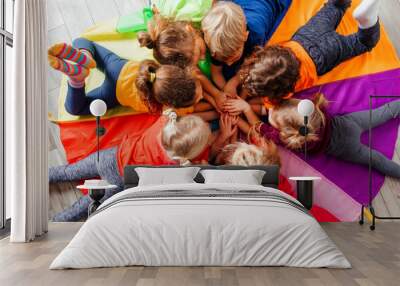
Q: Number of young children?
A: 7